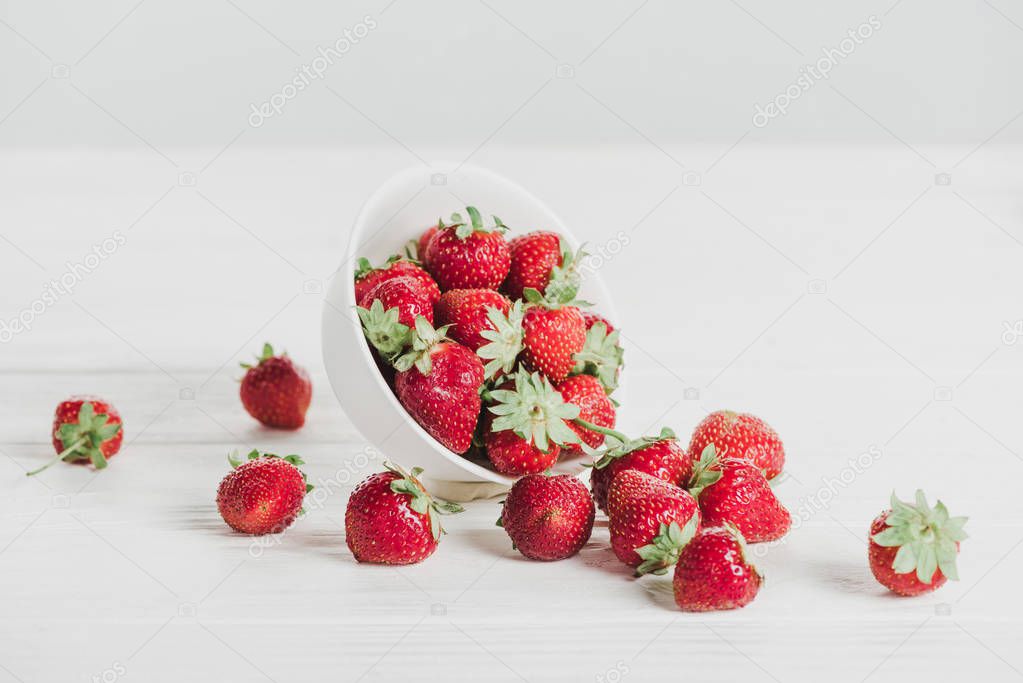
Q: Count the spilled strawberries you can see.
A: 11